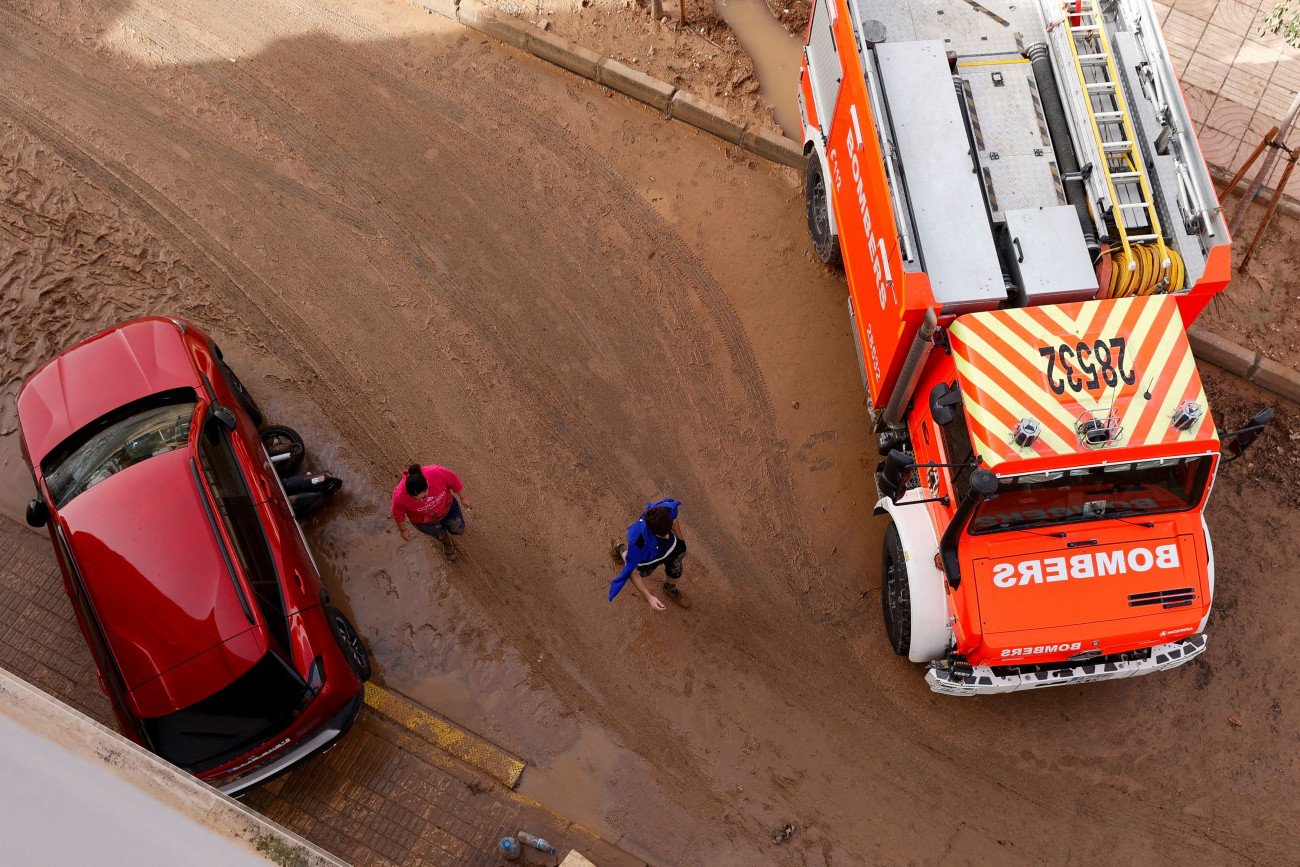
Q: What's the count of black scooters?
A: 1